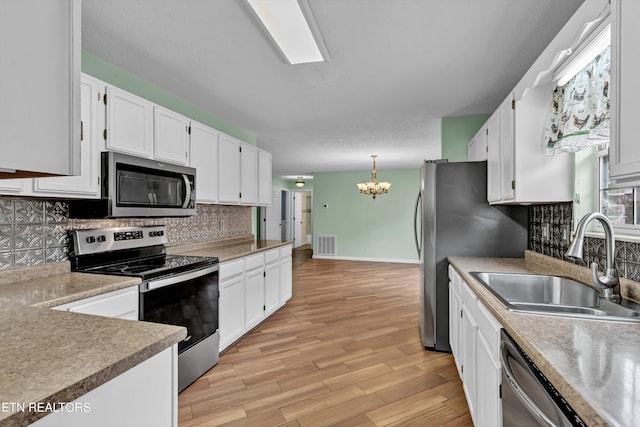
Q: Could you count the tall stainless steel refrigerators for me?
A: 1